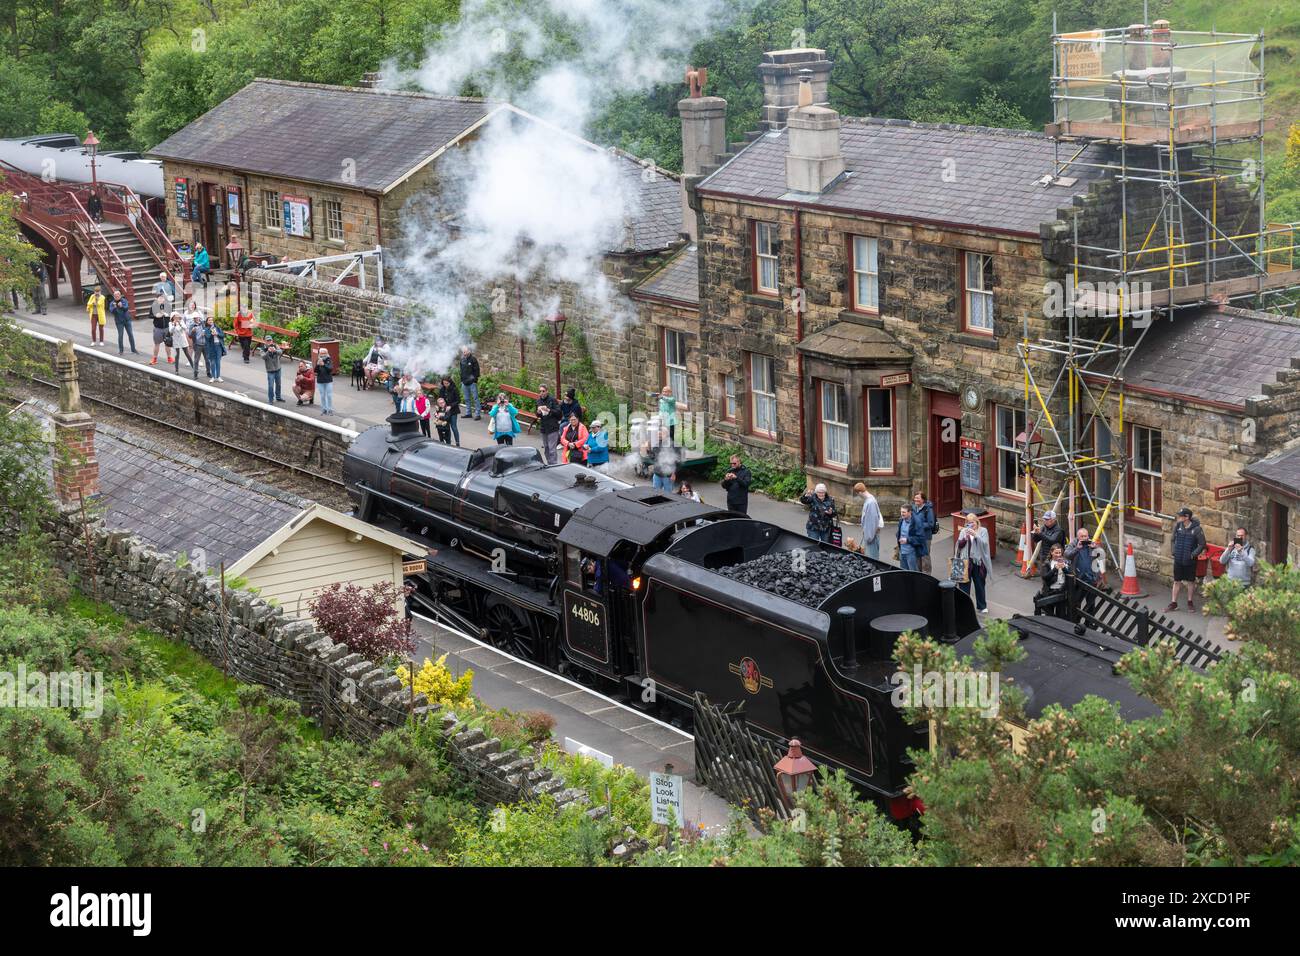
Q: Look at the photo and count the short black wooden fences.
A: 2